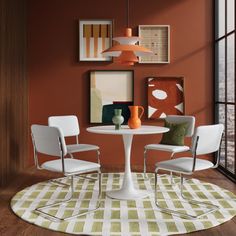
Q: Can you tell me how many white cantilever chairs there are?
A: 4